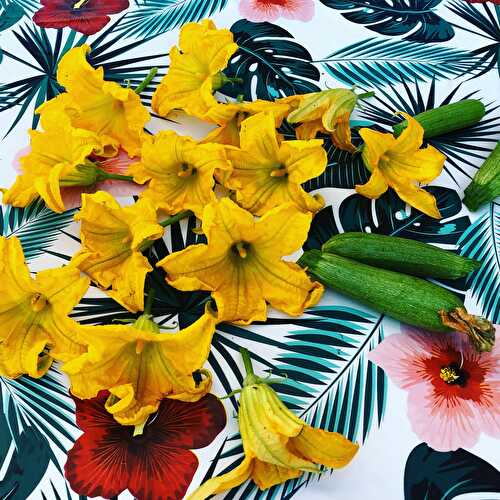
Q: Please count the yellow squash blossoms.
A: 13